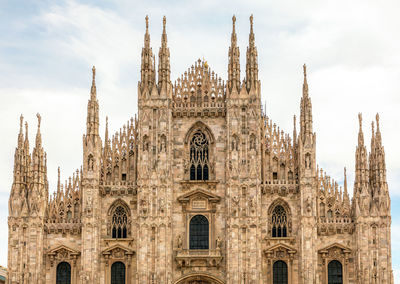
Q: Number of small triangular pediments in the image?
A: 5